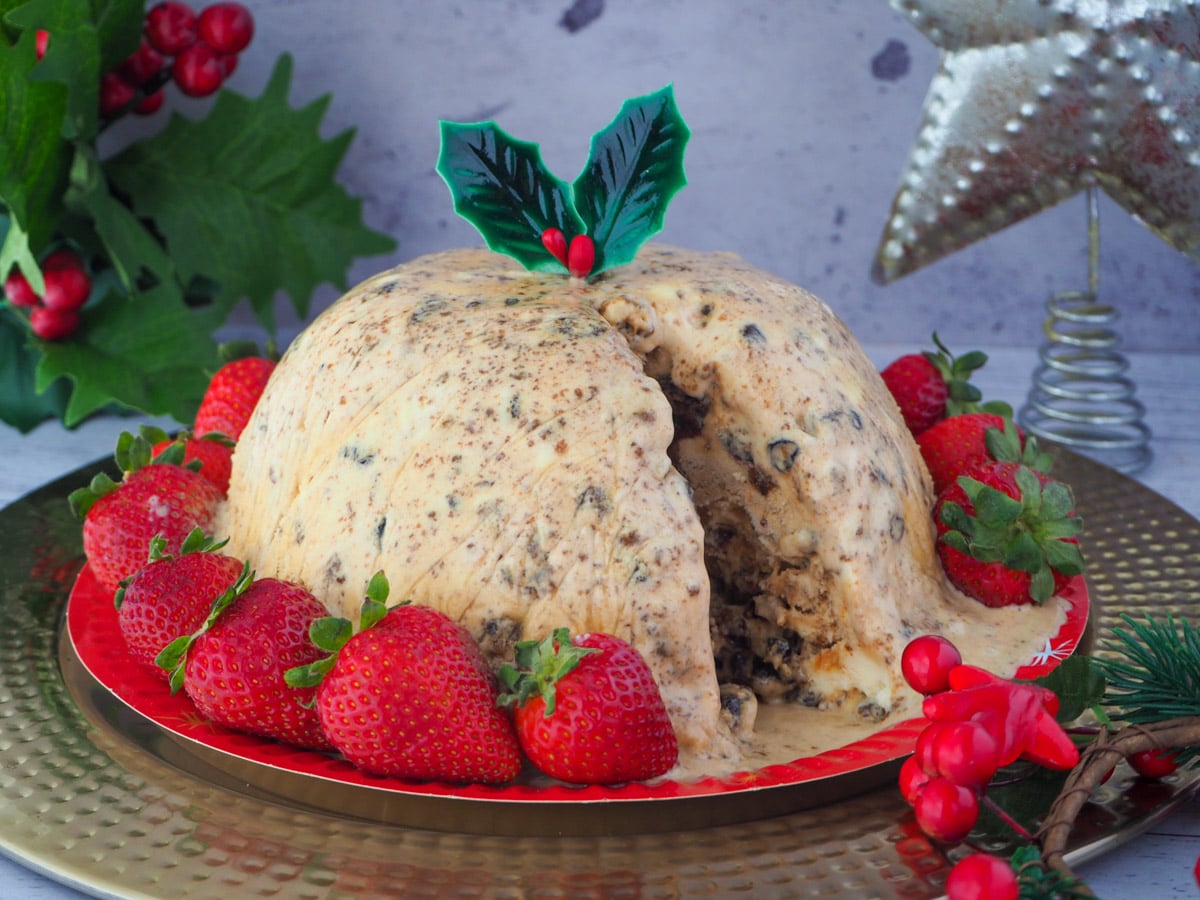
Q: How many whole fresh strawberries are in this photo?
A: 10